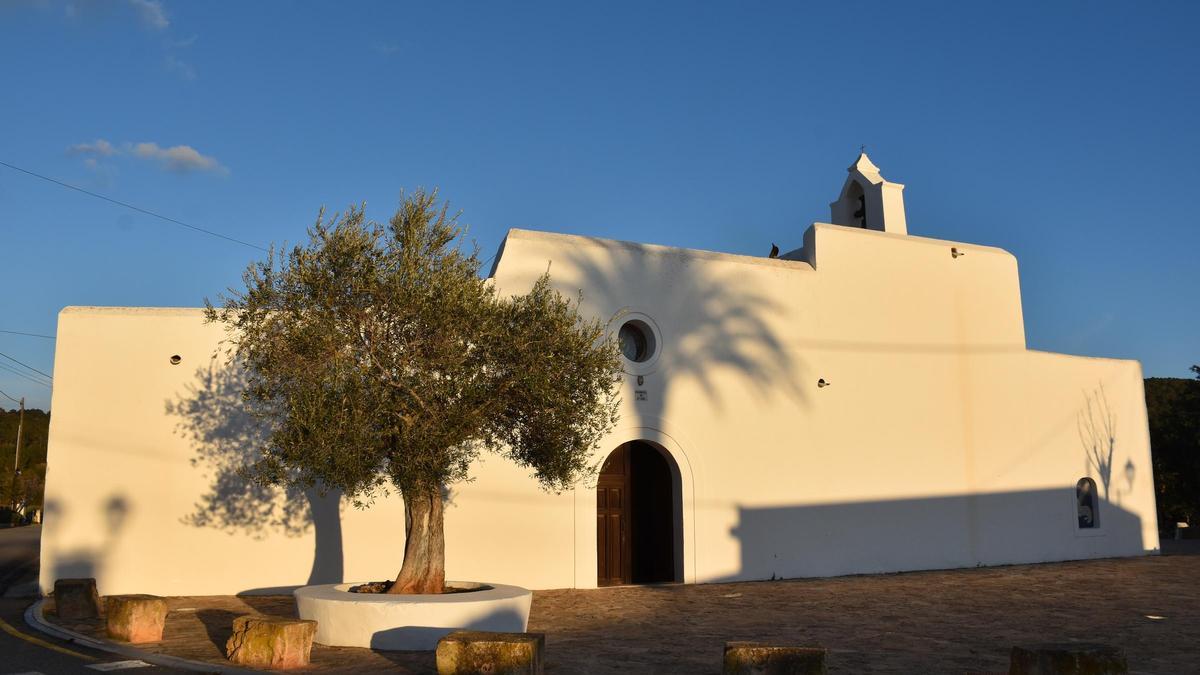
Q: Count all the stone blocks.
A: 6